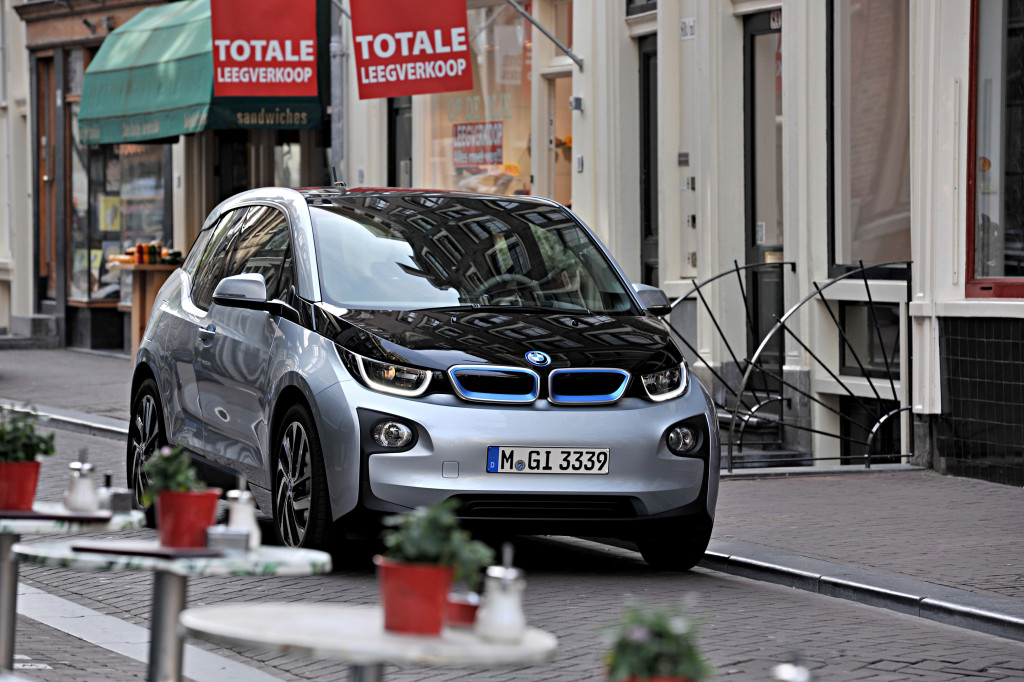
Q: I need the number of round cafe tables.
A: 3